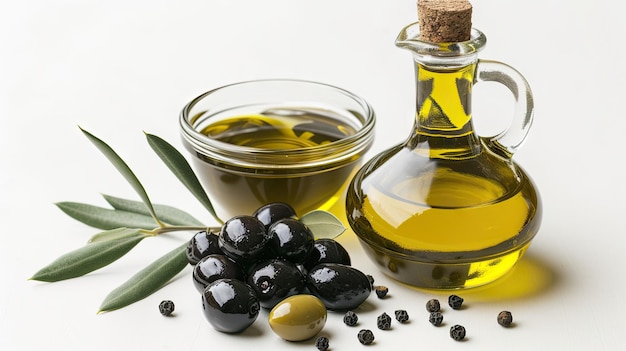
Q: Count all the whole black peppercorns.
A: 13